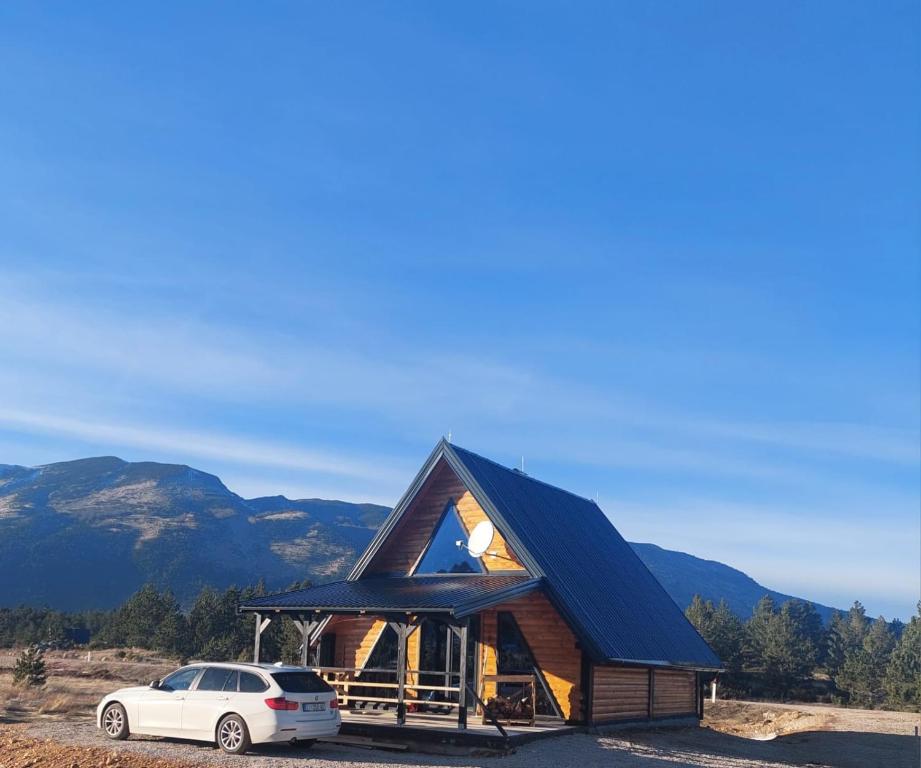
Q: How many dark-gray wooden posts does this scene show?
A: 4